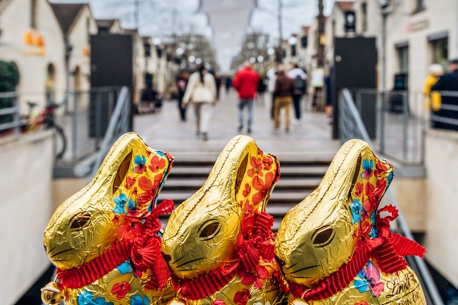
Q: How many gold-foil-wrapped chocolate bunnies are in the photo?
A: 3